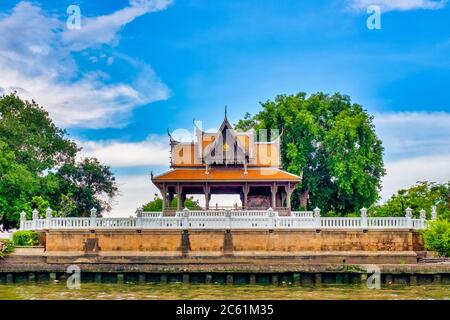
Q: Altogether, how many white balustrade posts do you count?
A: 13